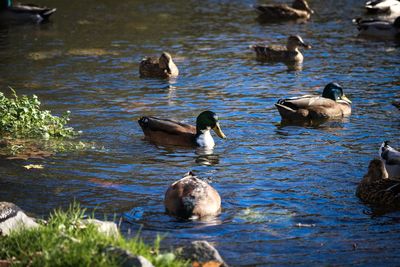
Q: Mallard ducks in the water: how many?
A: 11